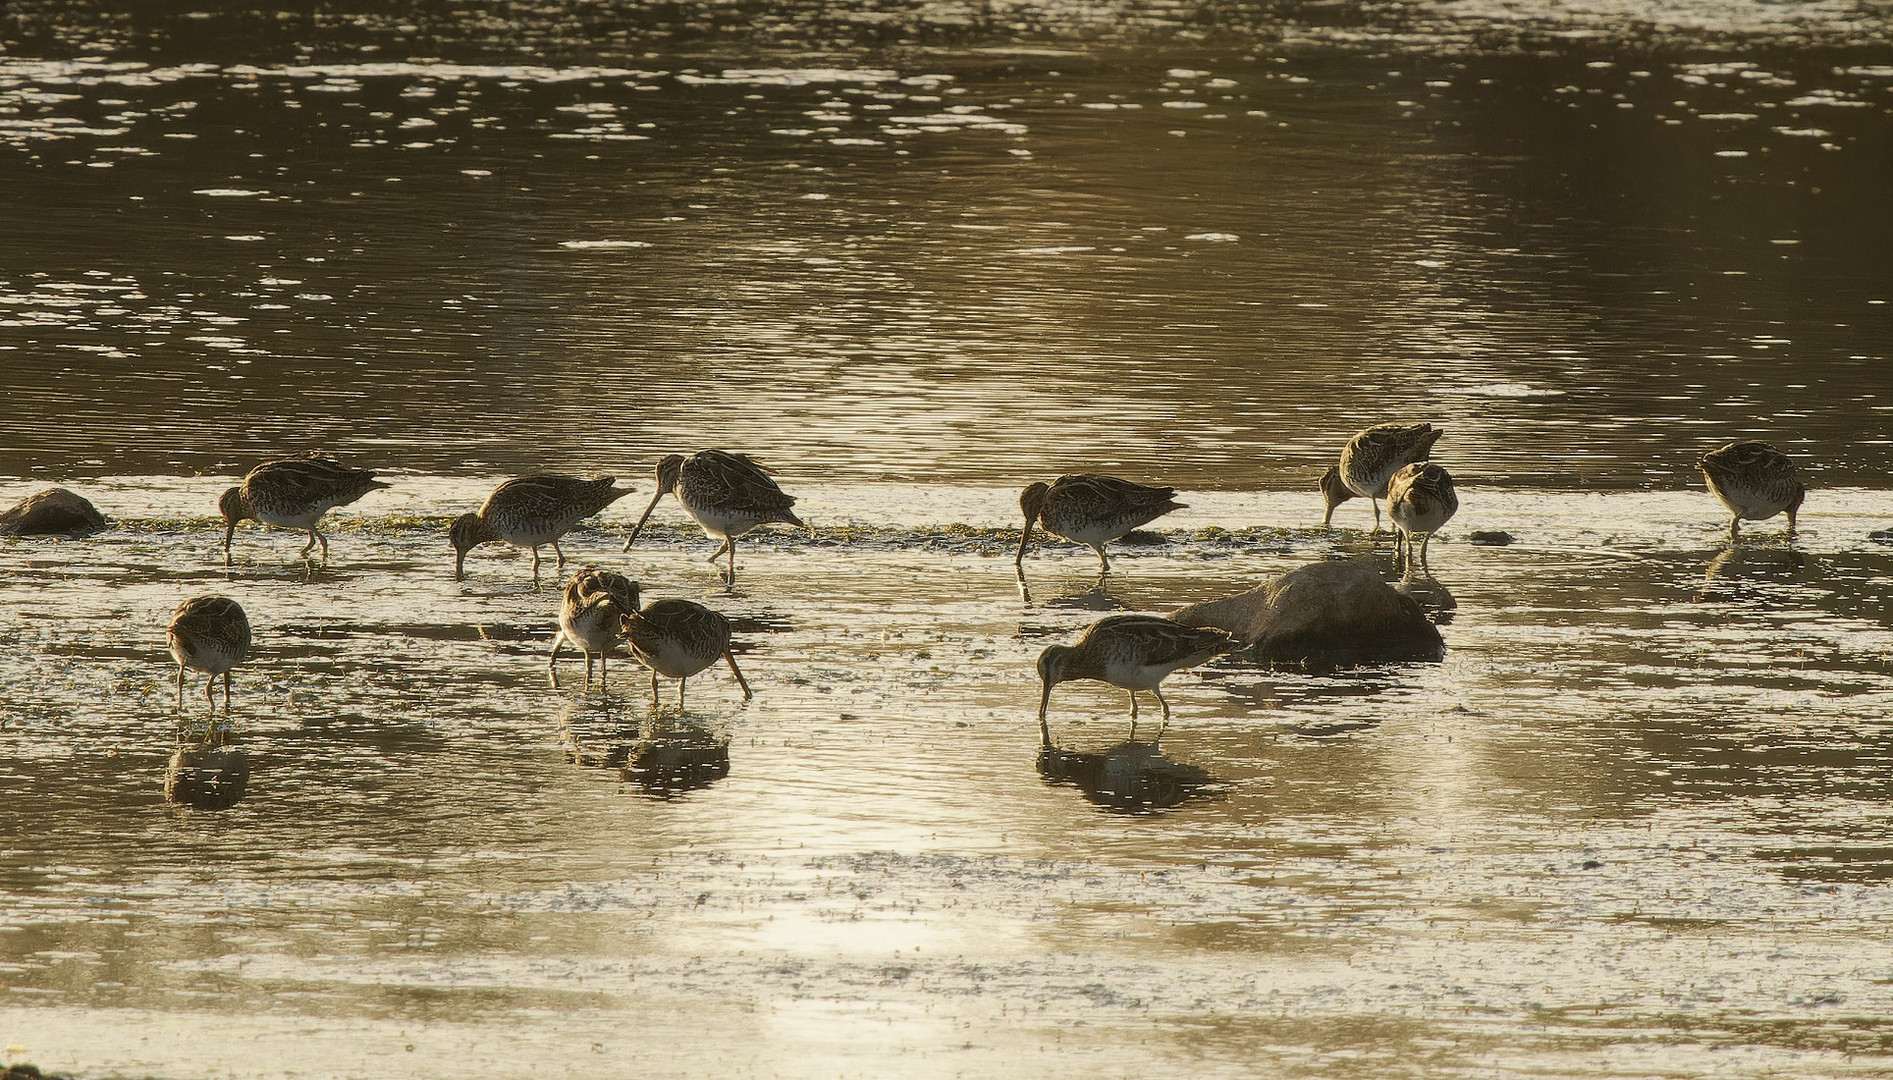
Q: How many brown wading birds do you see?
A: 11